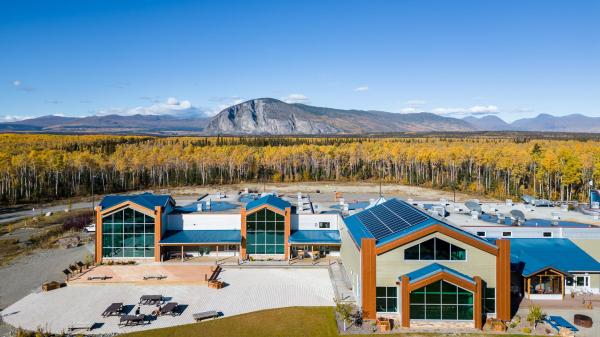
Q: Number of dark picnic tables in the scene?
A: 4